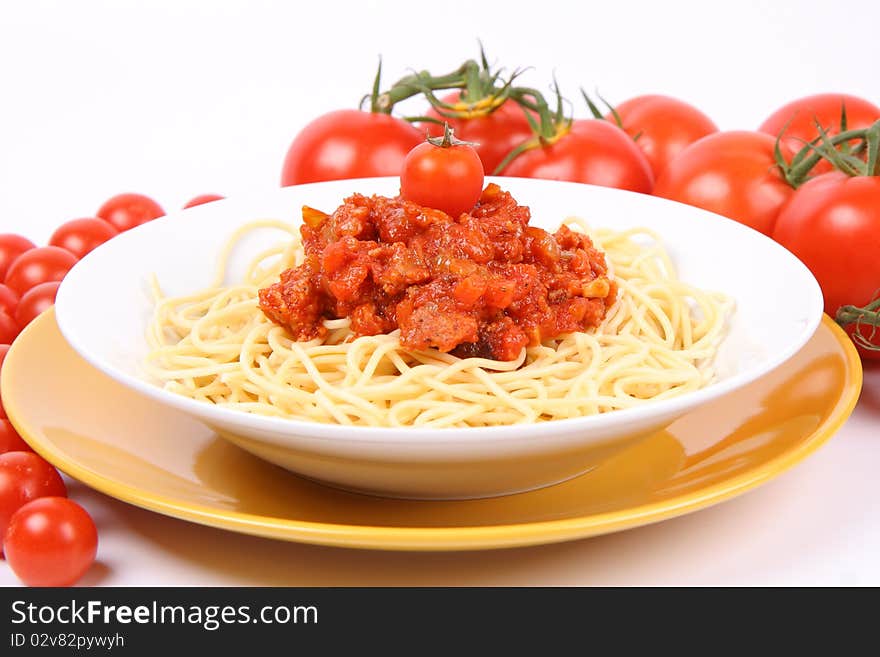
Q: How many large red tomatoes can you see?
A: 7